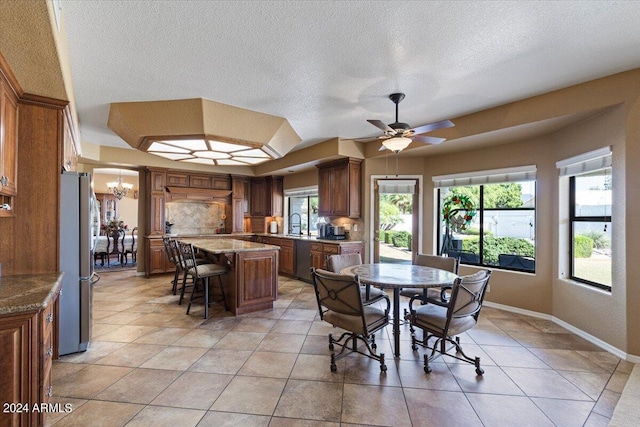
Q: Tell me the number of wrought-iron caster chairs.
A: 4